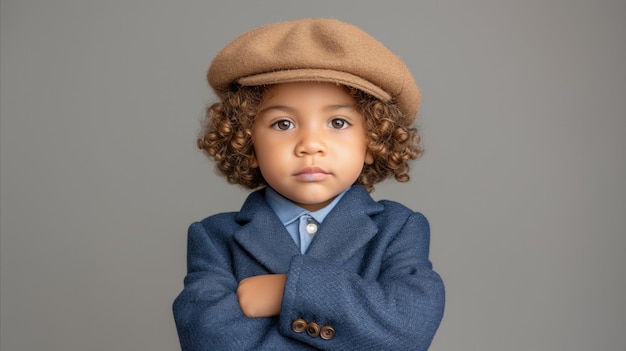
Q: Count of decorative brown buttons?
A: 3